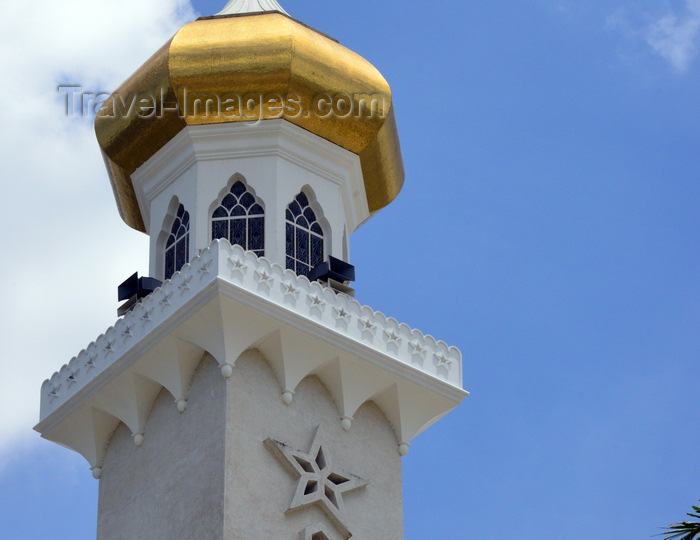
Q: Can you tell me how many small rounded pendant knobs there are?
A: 7